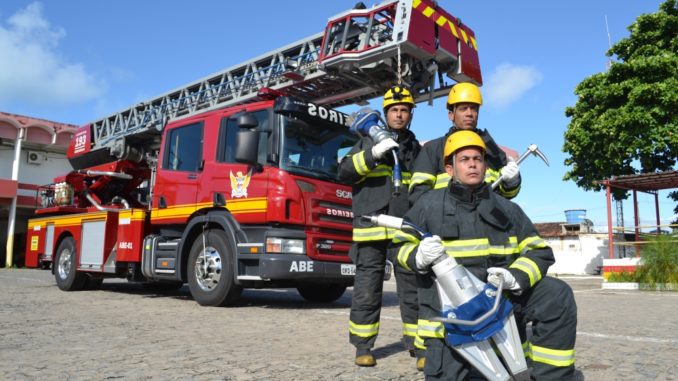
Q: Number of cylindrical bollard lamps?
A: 0